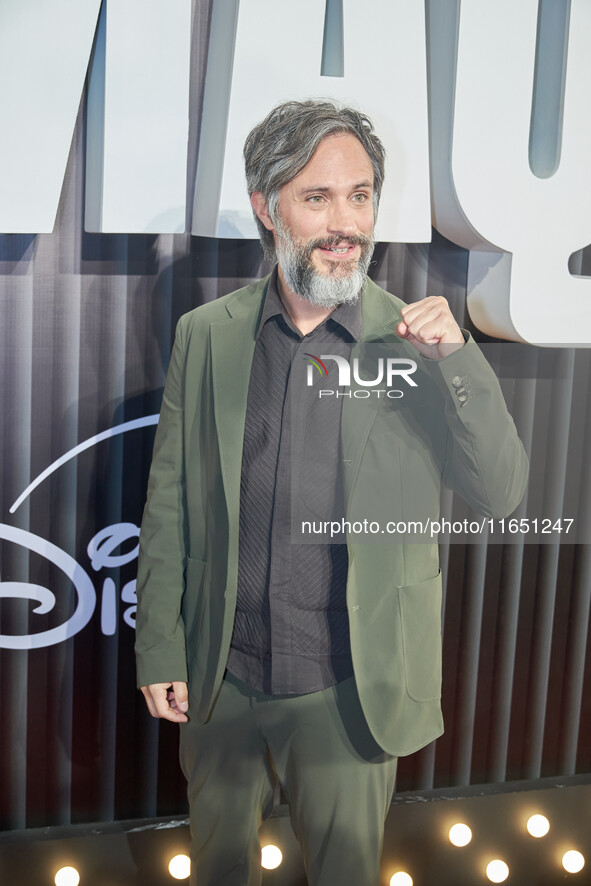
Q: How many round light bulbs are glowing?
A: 8